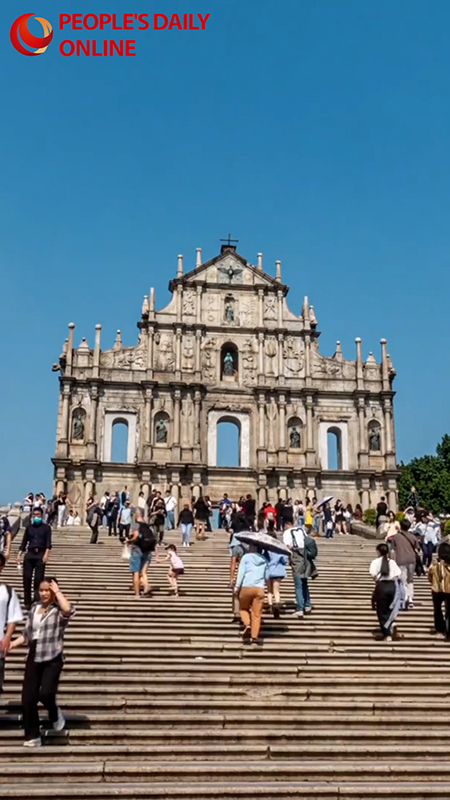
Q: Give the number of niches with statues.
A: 6